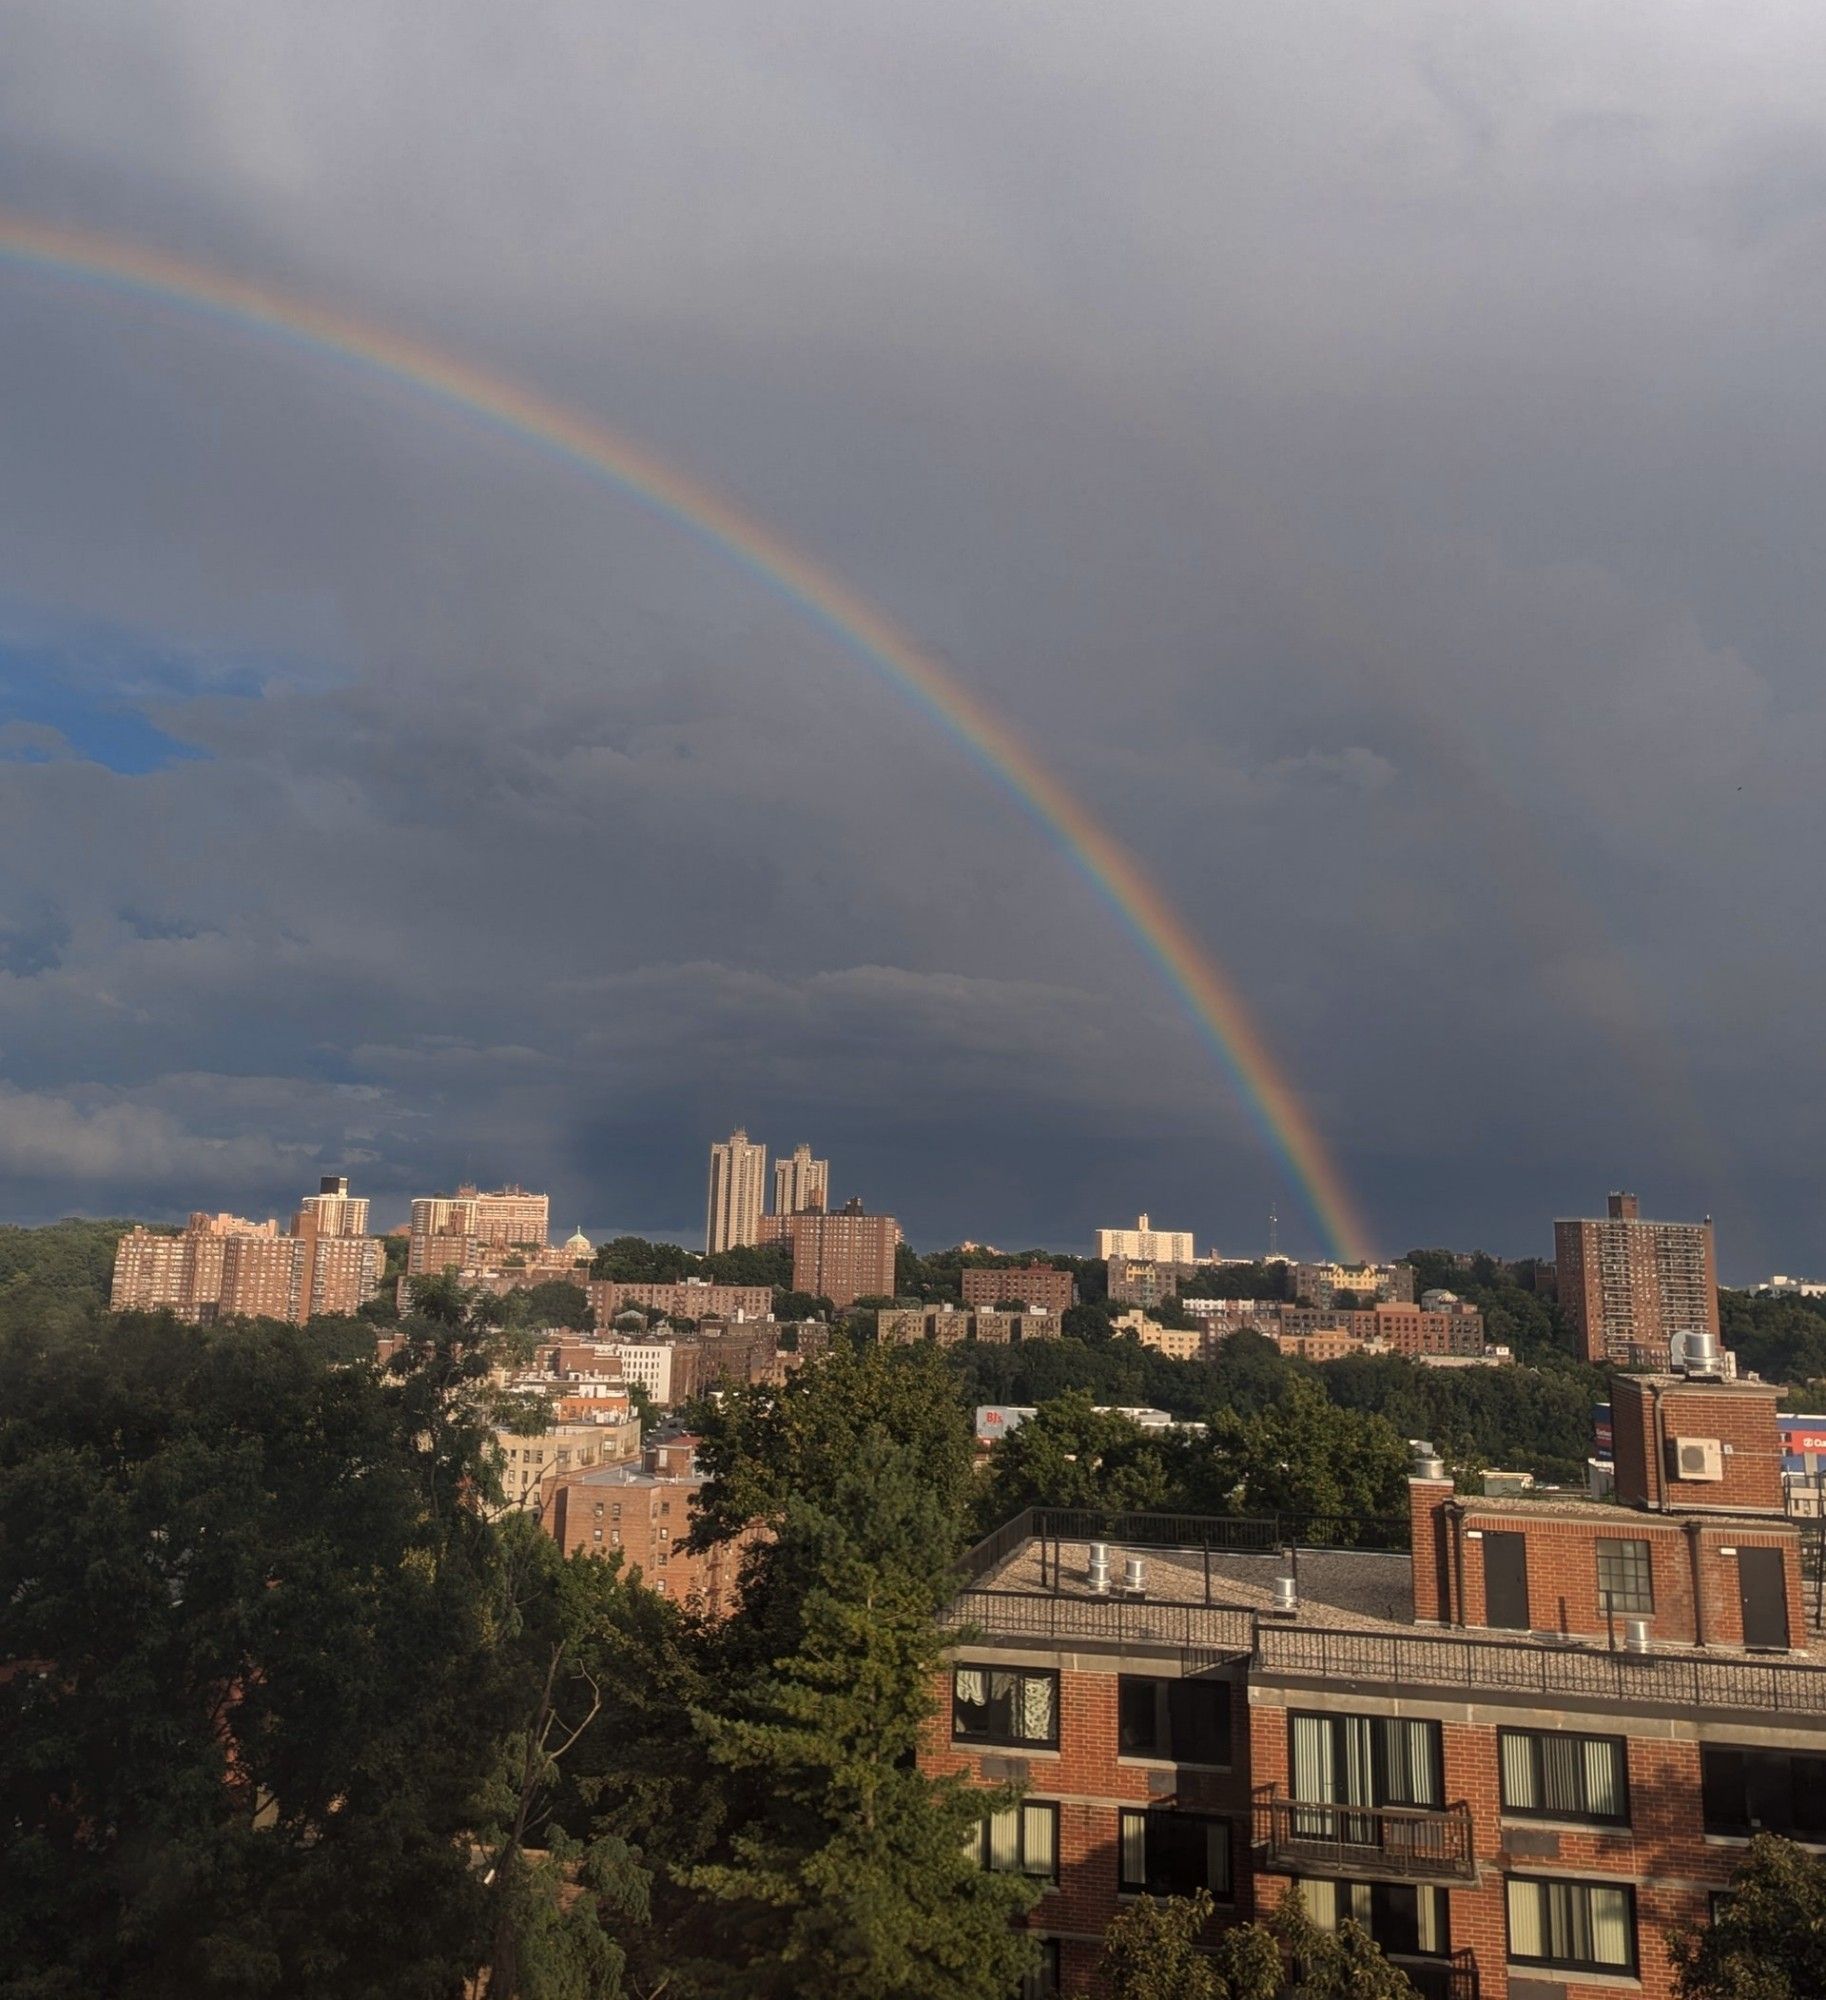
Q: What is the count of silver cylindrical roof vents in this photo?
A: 6